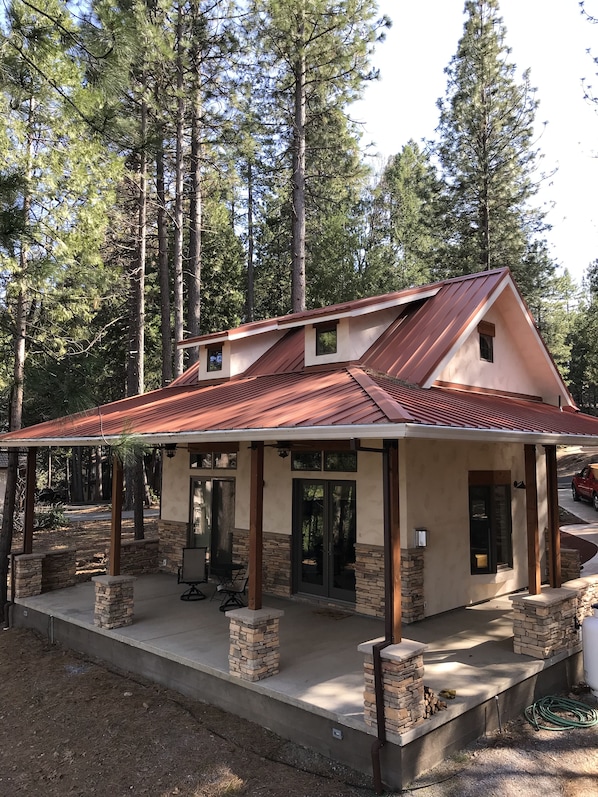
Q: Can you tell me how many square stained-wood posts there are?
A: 6